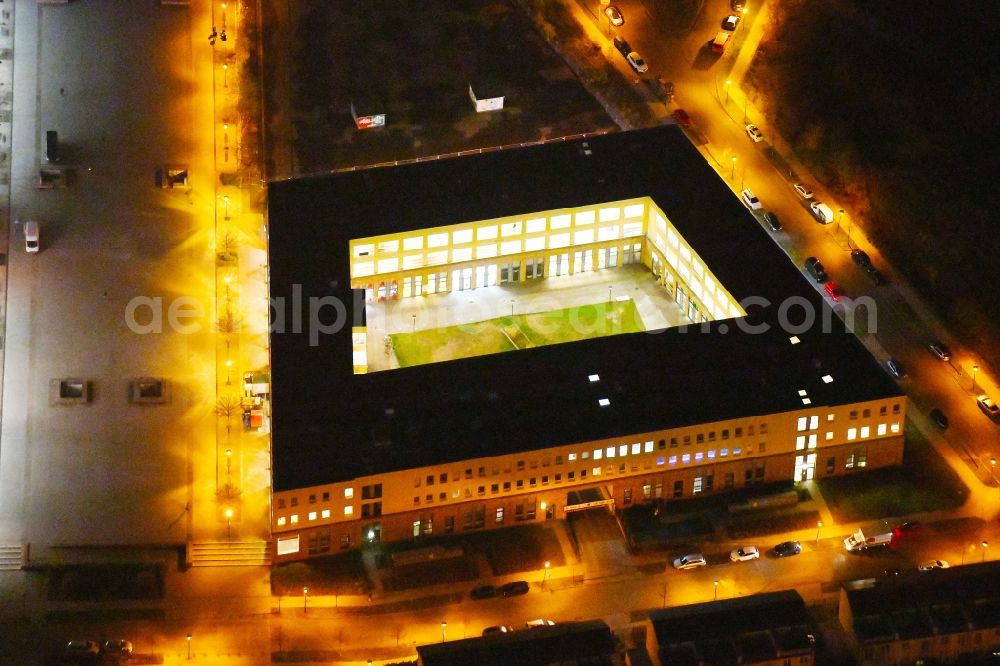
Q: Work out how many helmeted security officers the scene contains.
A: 0